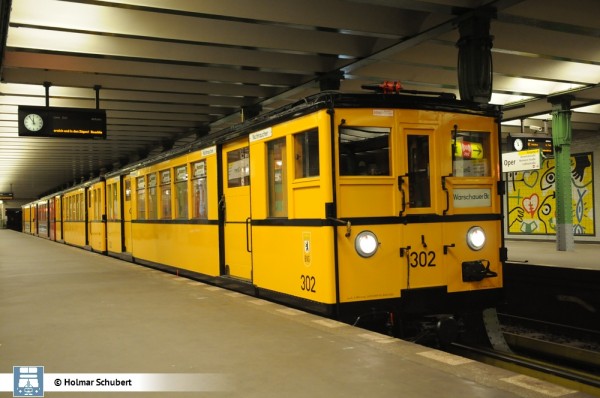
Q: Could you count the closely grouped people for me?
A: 0